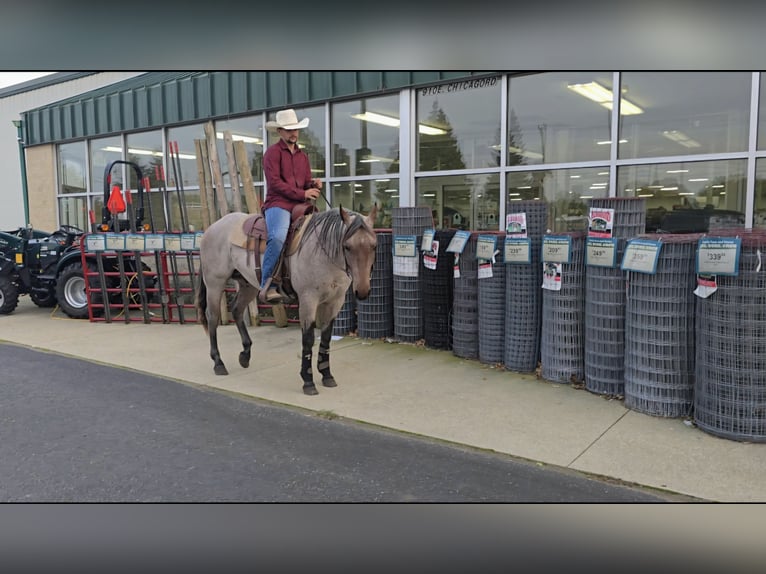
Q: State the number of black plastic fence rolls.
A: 1